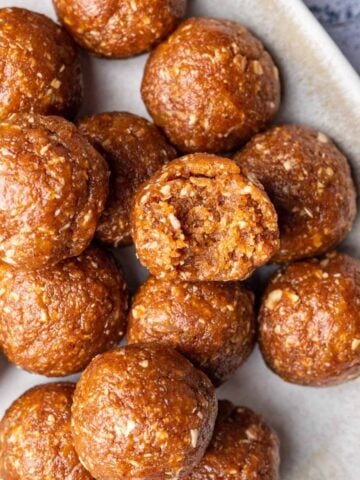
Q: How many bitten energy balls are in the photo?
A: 1